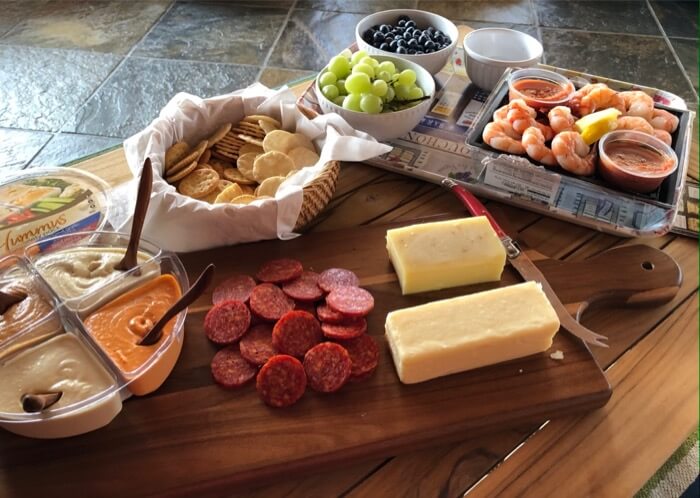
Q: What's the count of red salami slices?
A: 15